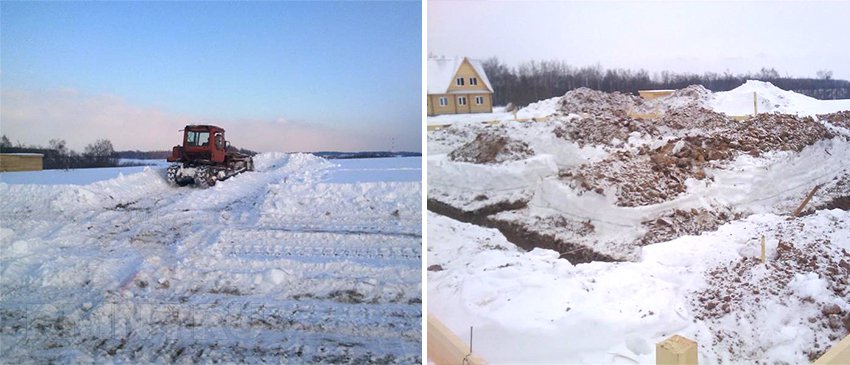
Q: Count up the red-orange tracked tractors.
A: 1